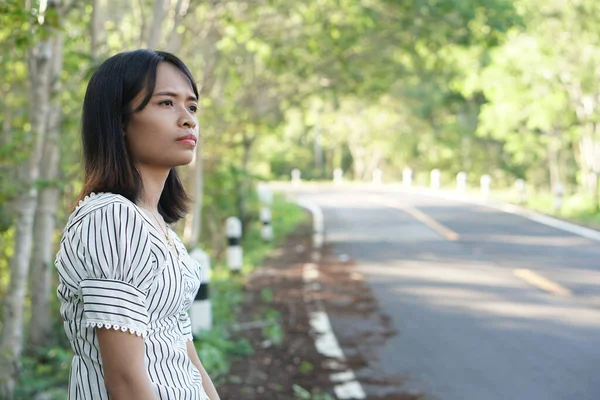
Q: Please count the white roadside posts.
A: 13